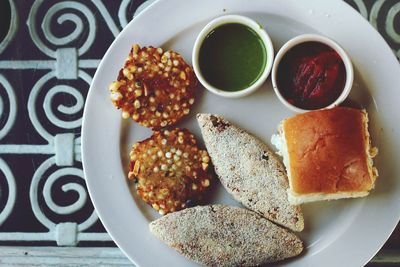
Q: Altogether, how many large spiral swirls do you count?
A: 3